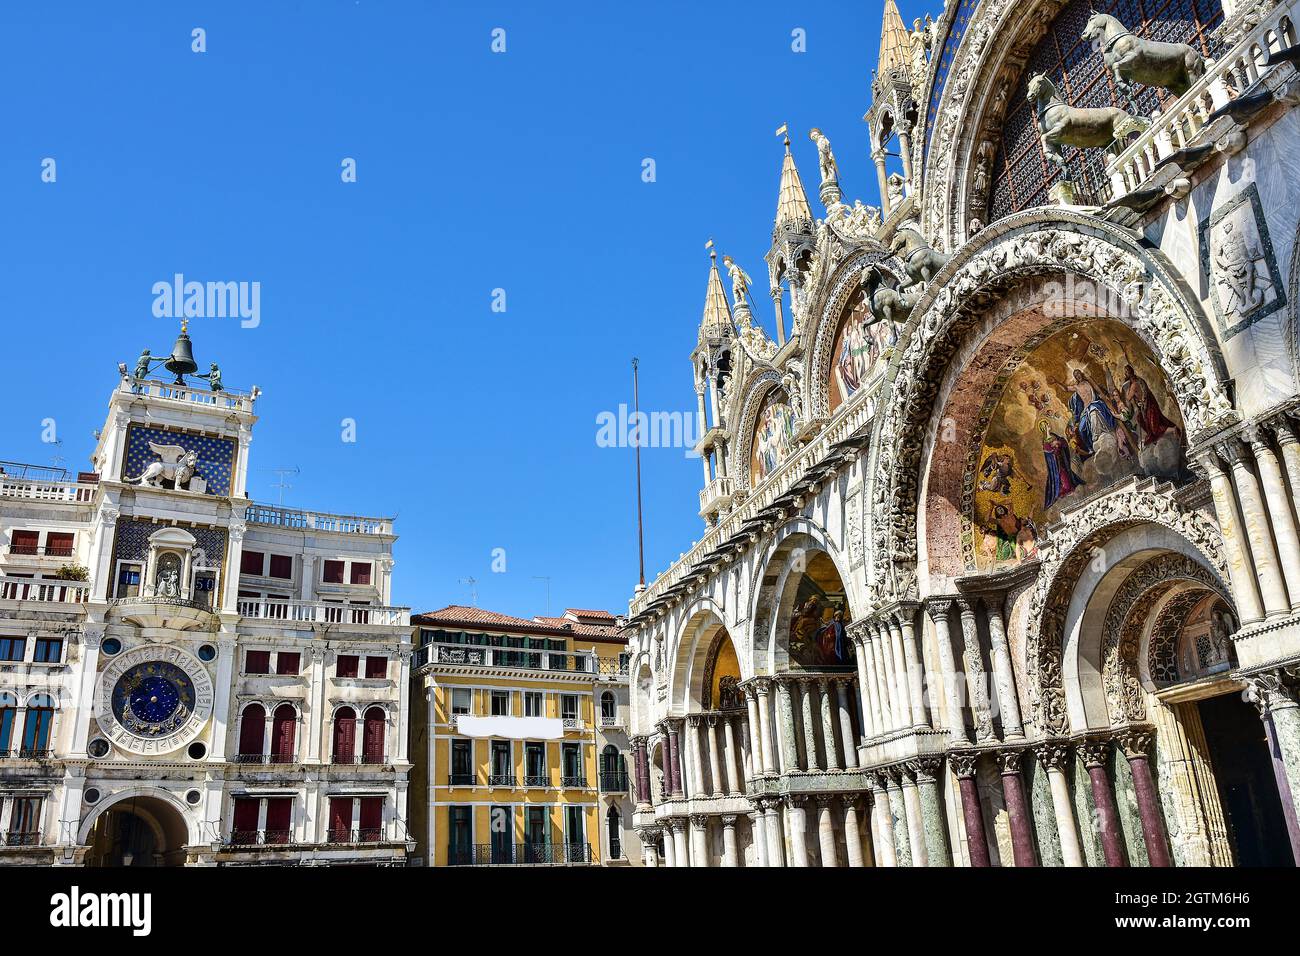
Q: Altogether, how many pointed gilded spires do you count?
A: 3